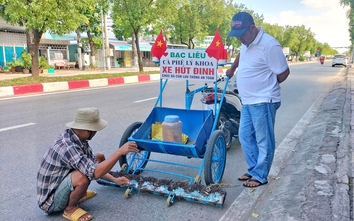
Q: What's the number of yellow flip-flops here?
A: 2